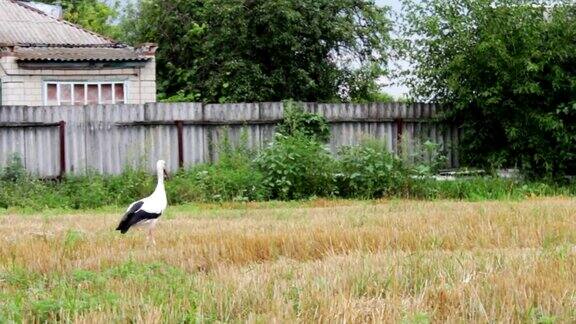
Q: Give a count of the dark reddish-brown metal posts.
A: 3